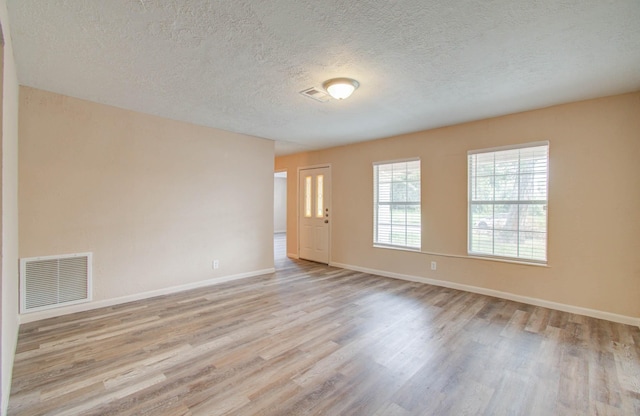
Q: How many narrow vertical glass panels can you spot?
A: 2